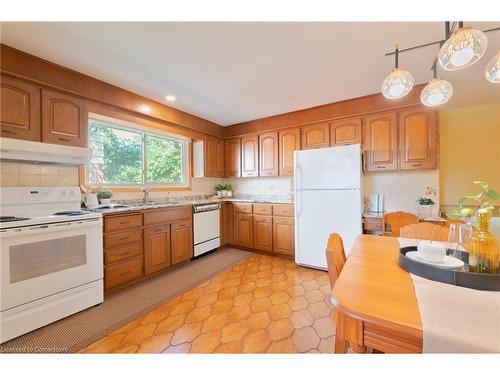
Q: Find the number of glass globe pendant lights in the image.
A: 4